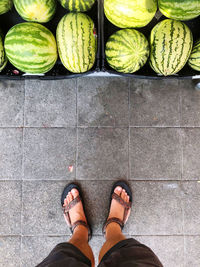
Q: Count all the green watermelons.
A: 11